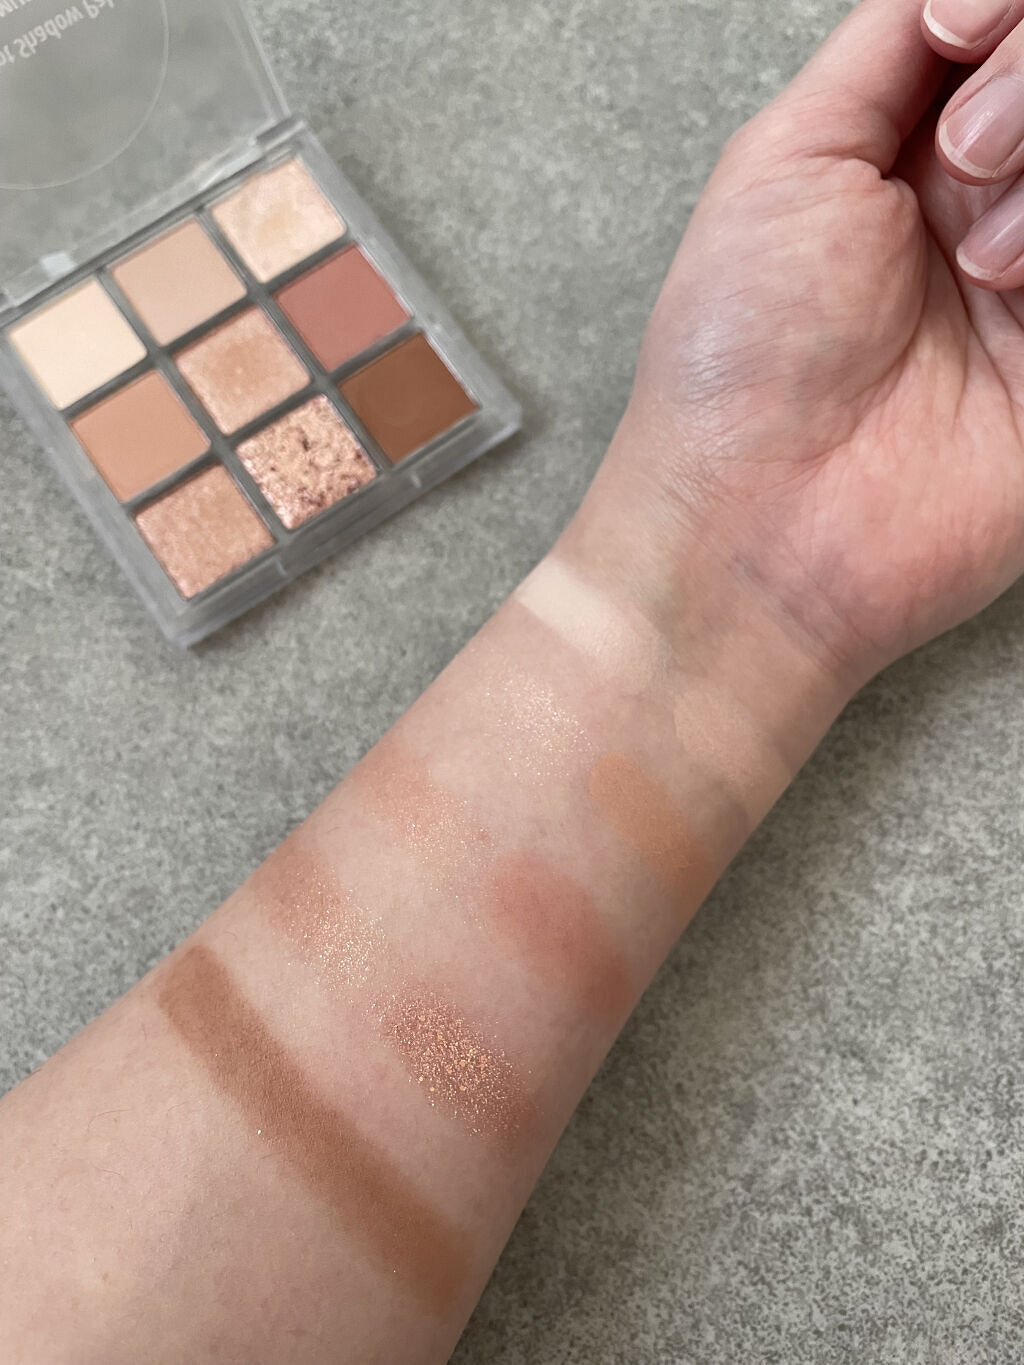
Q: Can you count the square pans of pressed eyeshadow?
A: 9